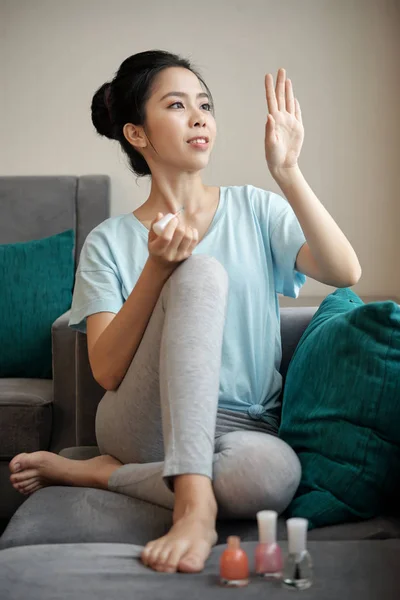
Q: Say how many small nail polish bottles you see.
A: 3